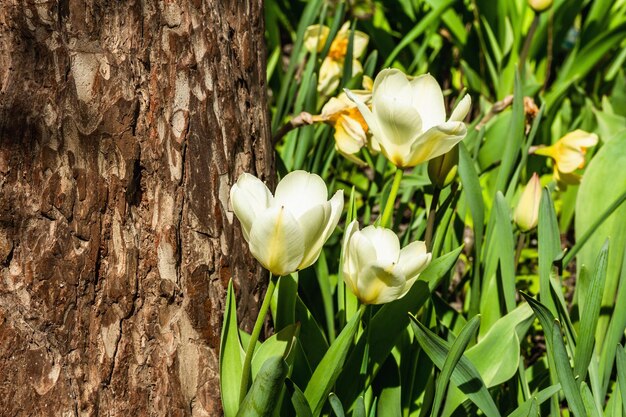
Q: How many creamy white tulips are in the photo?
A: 3